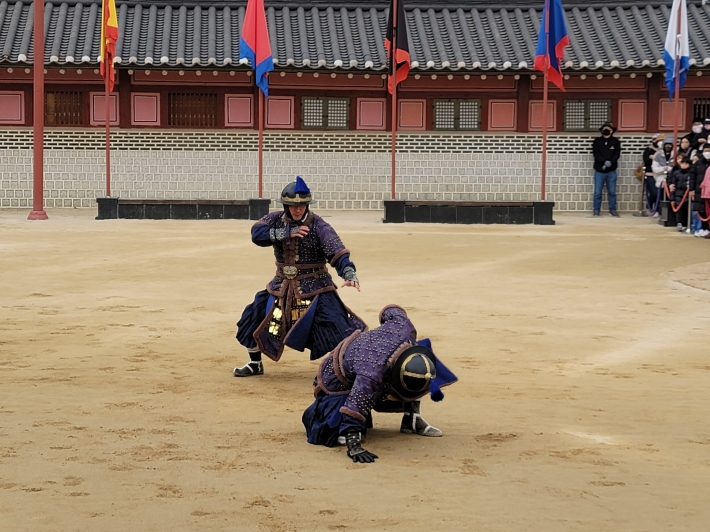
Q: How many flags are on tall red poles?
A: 5